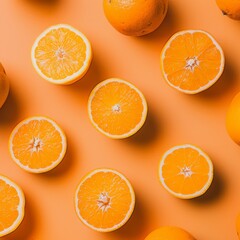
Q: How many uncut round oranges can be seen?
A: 5